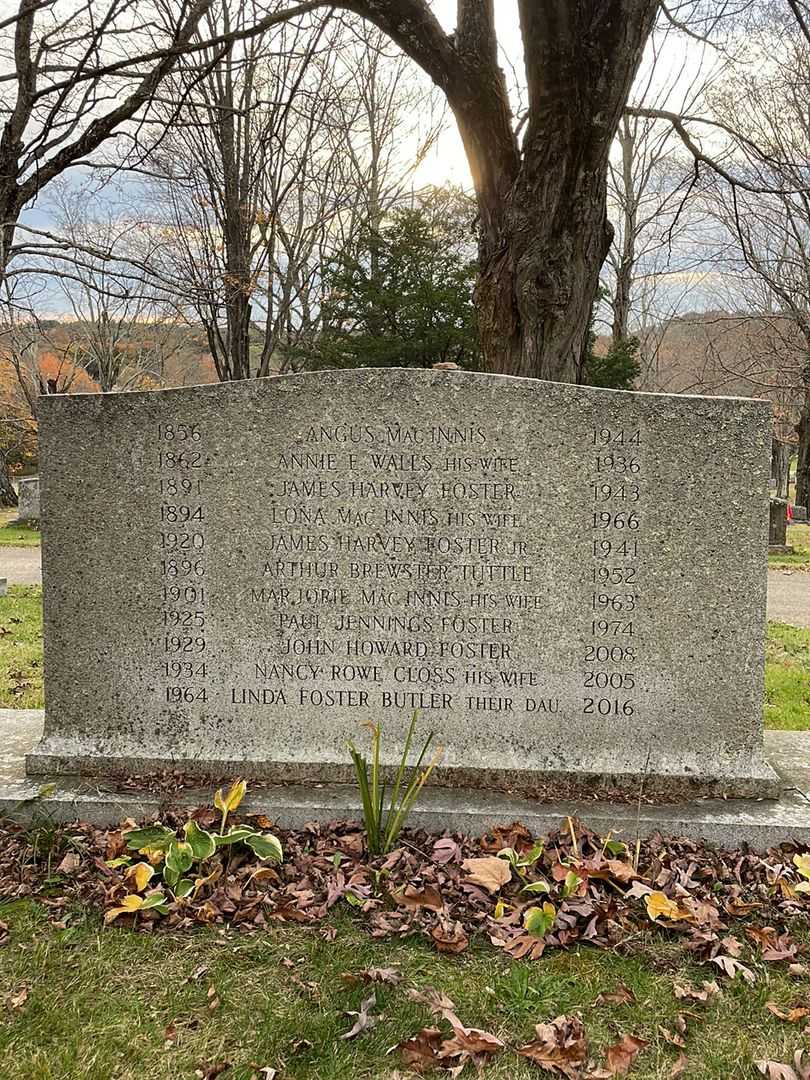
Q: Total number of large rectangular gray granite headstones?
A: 1